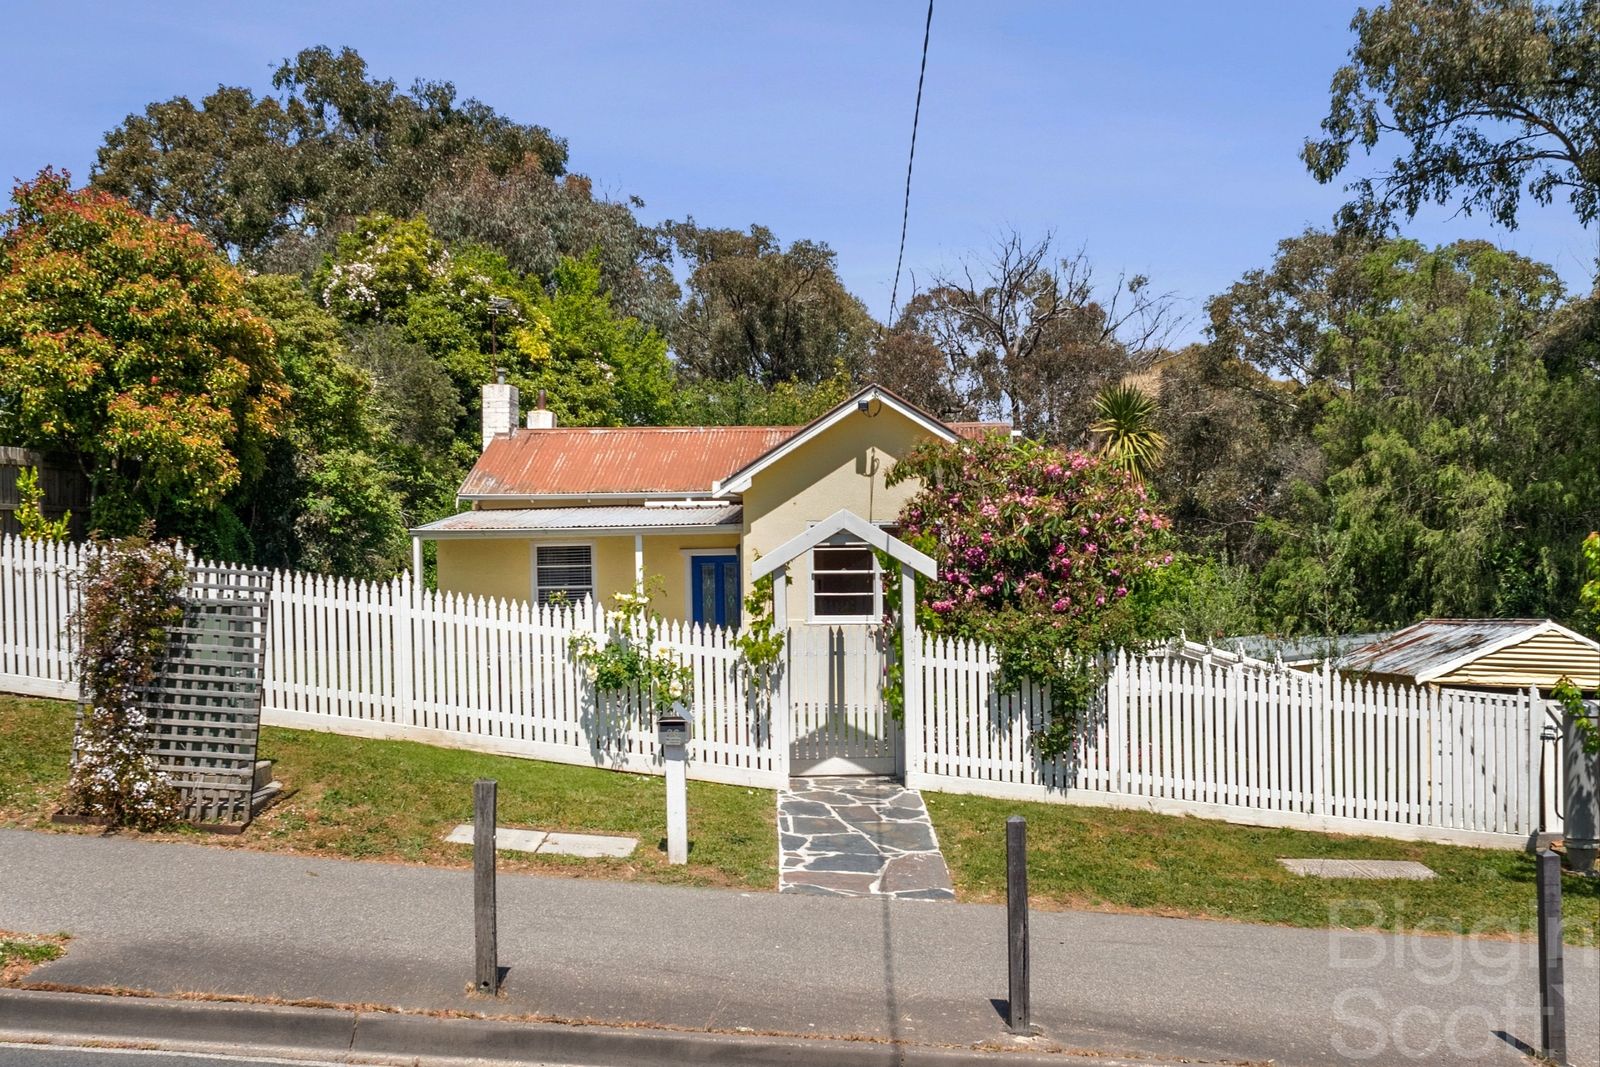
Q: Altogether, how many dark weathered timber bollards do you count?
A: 3